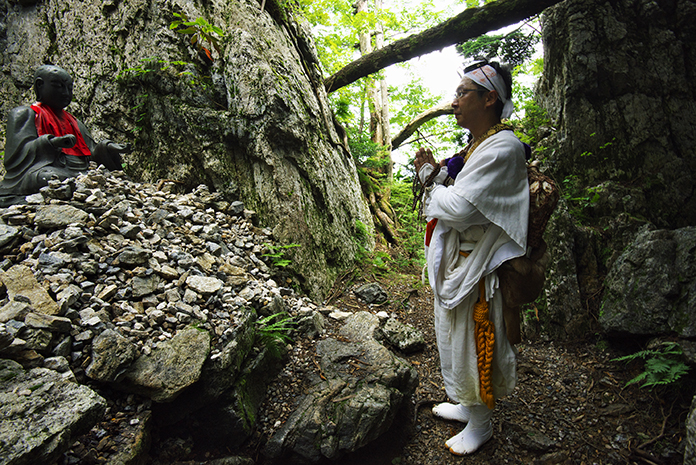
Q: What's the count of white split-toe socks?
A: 2